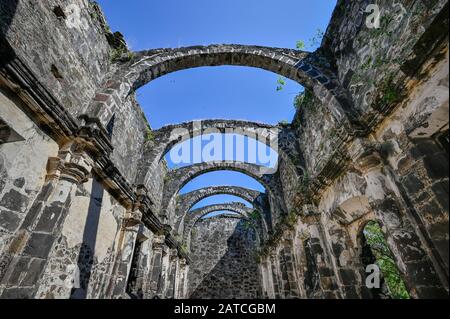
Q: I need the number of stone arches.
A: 5